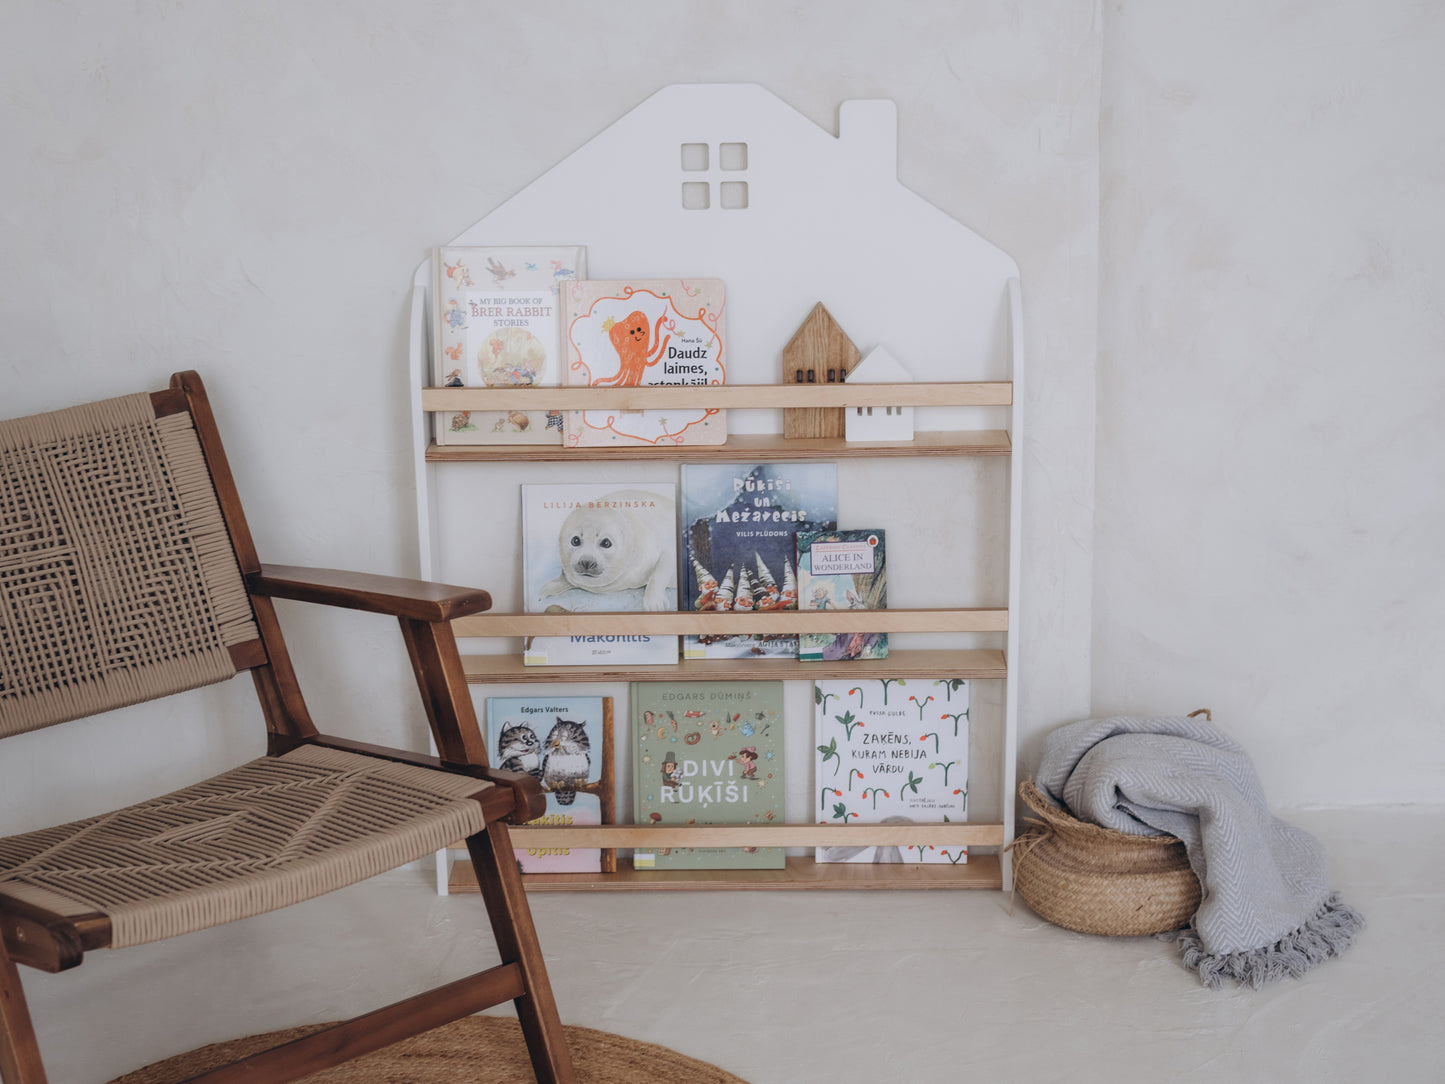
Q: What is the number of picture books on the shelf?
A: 8